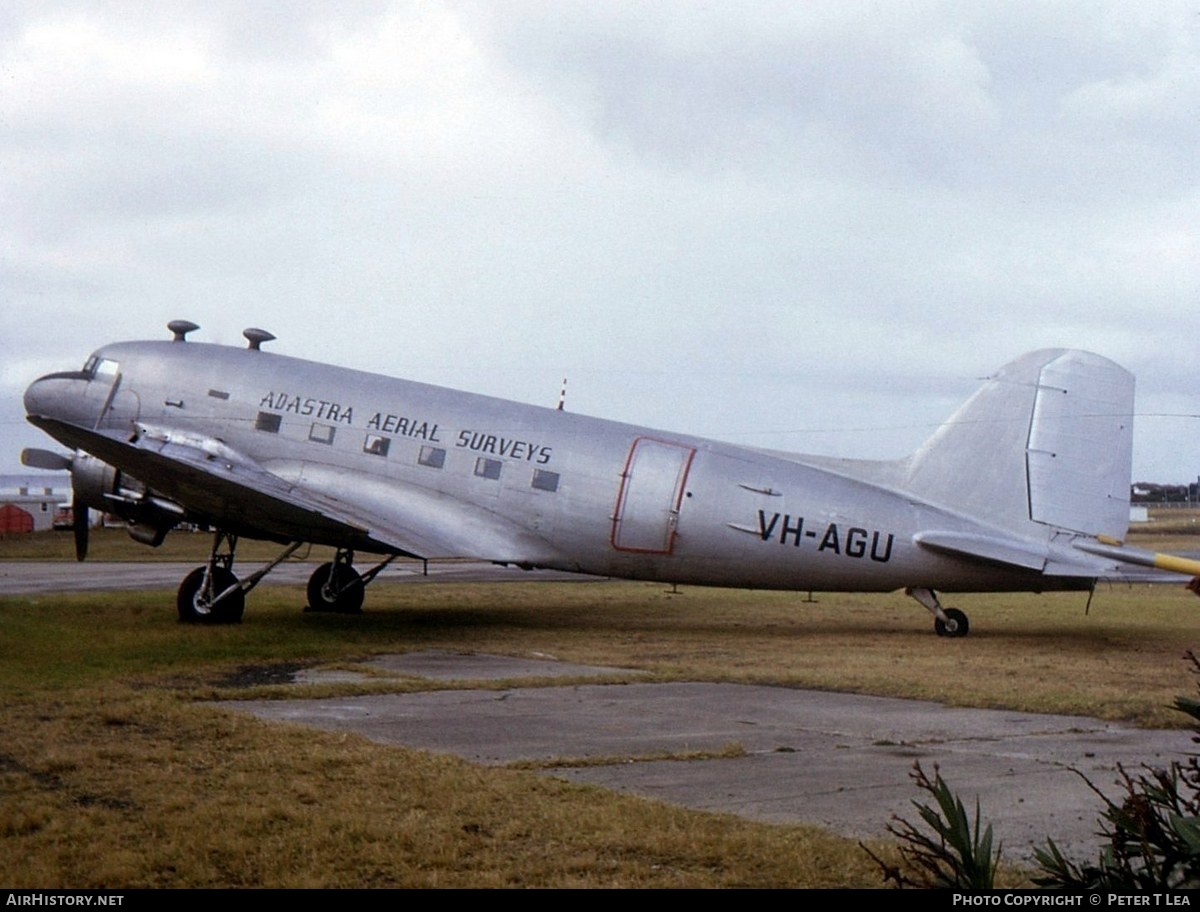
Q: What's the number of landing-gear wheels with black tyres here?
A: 3